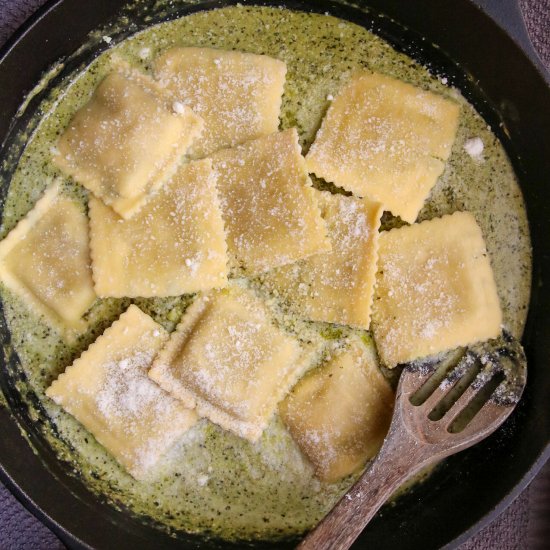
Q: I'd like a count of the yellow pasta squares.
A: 11